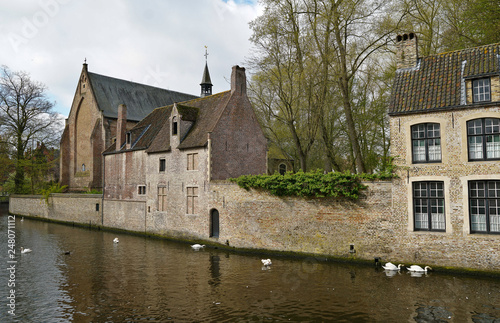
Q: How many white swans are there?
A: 7